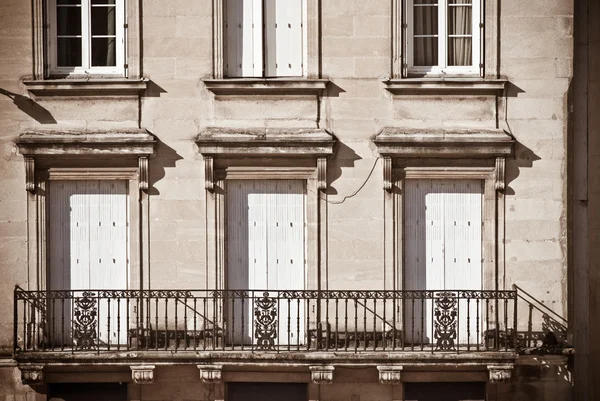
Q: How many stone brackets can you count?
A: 12